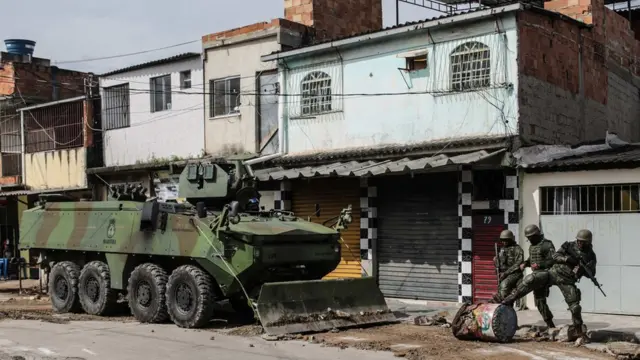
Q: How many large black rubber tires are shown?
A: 4